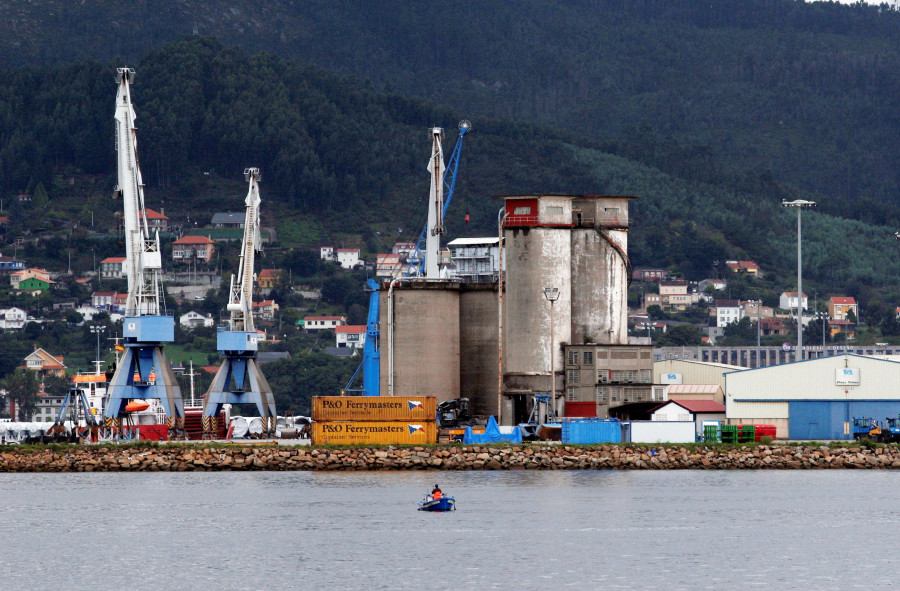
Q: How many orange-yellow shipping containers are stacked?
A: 2